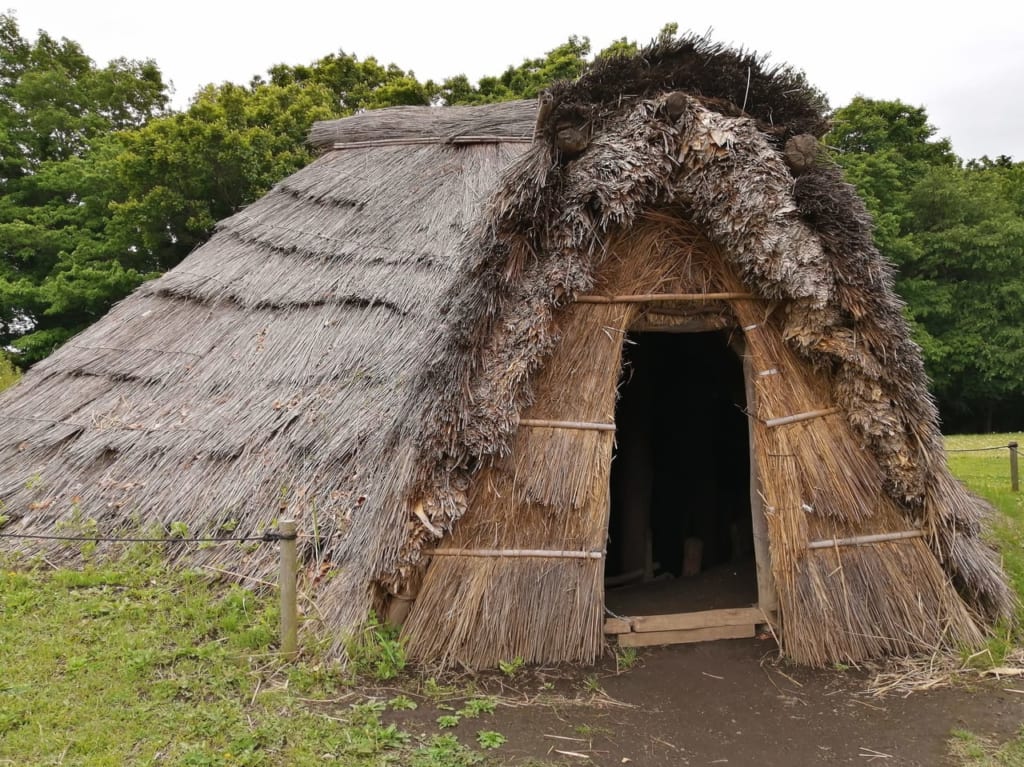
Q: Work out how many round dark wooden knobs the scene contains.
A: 3